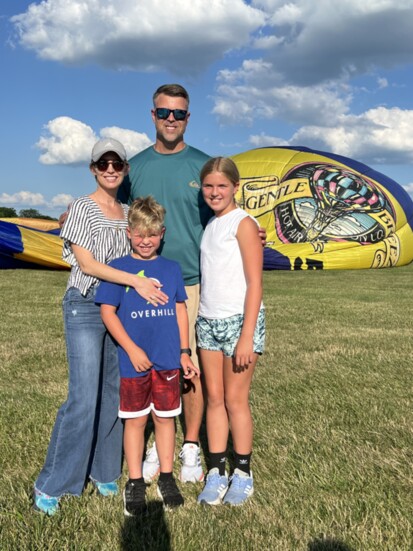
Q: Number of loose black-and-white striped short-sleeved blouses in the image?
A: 1